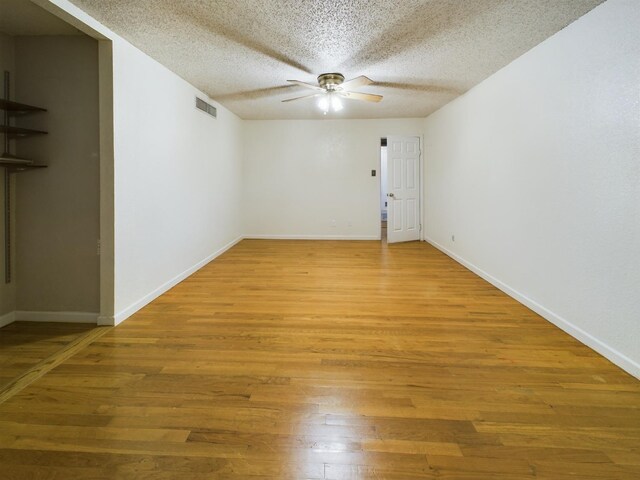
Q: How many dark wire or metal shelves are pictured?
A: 3